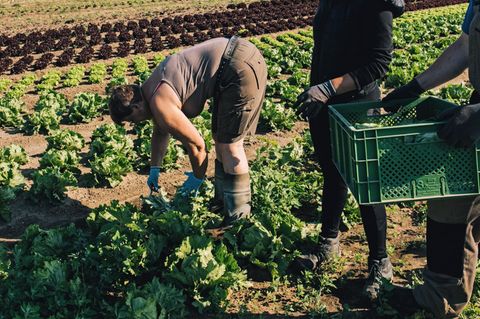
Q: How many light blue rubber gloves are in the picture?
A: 2